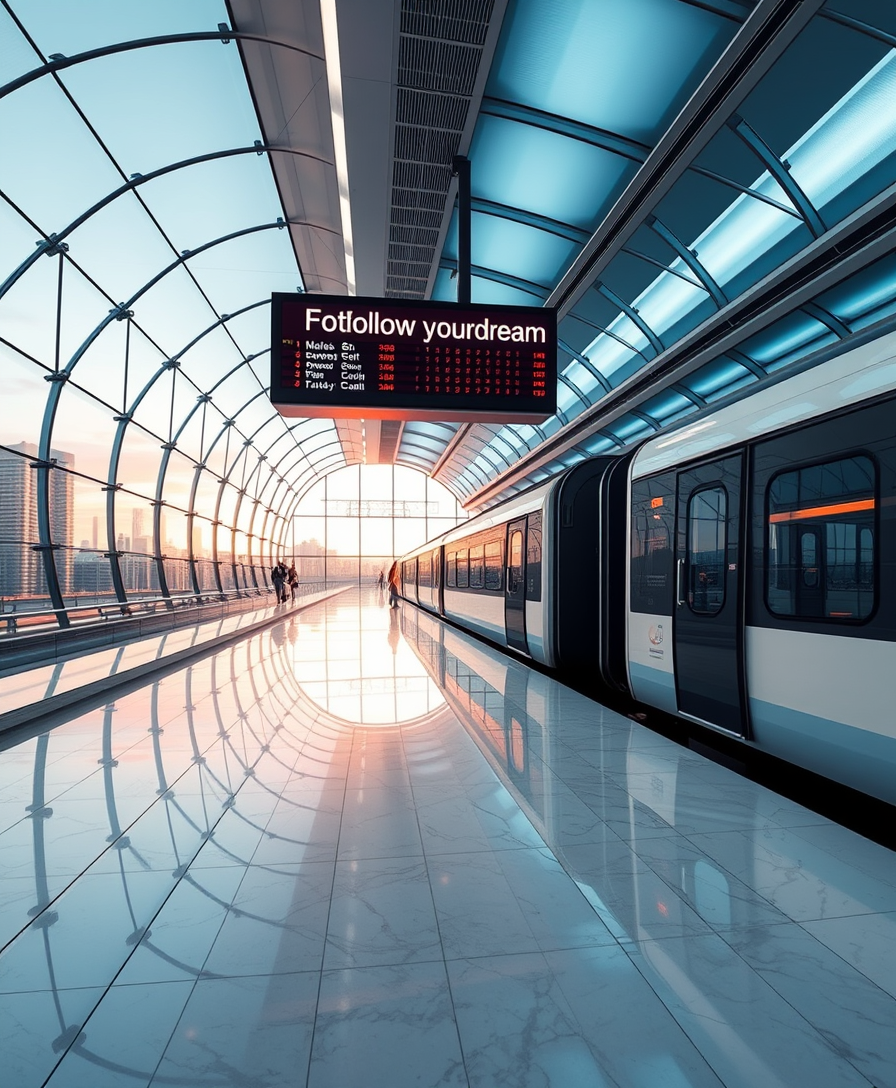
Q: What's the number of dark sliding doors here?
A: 2